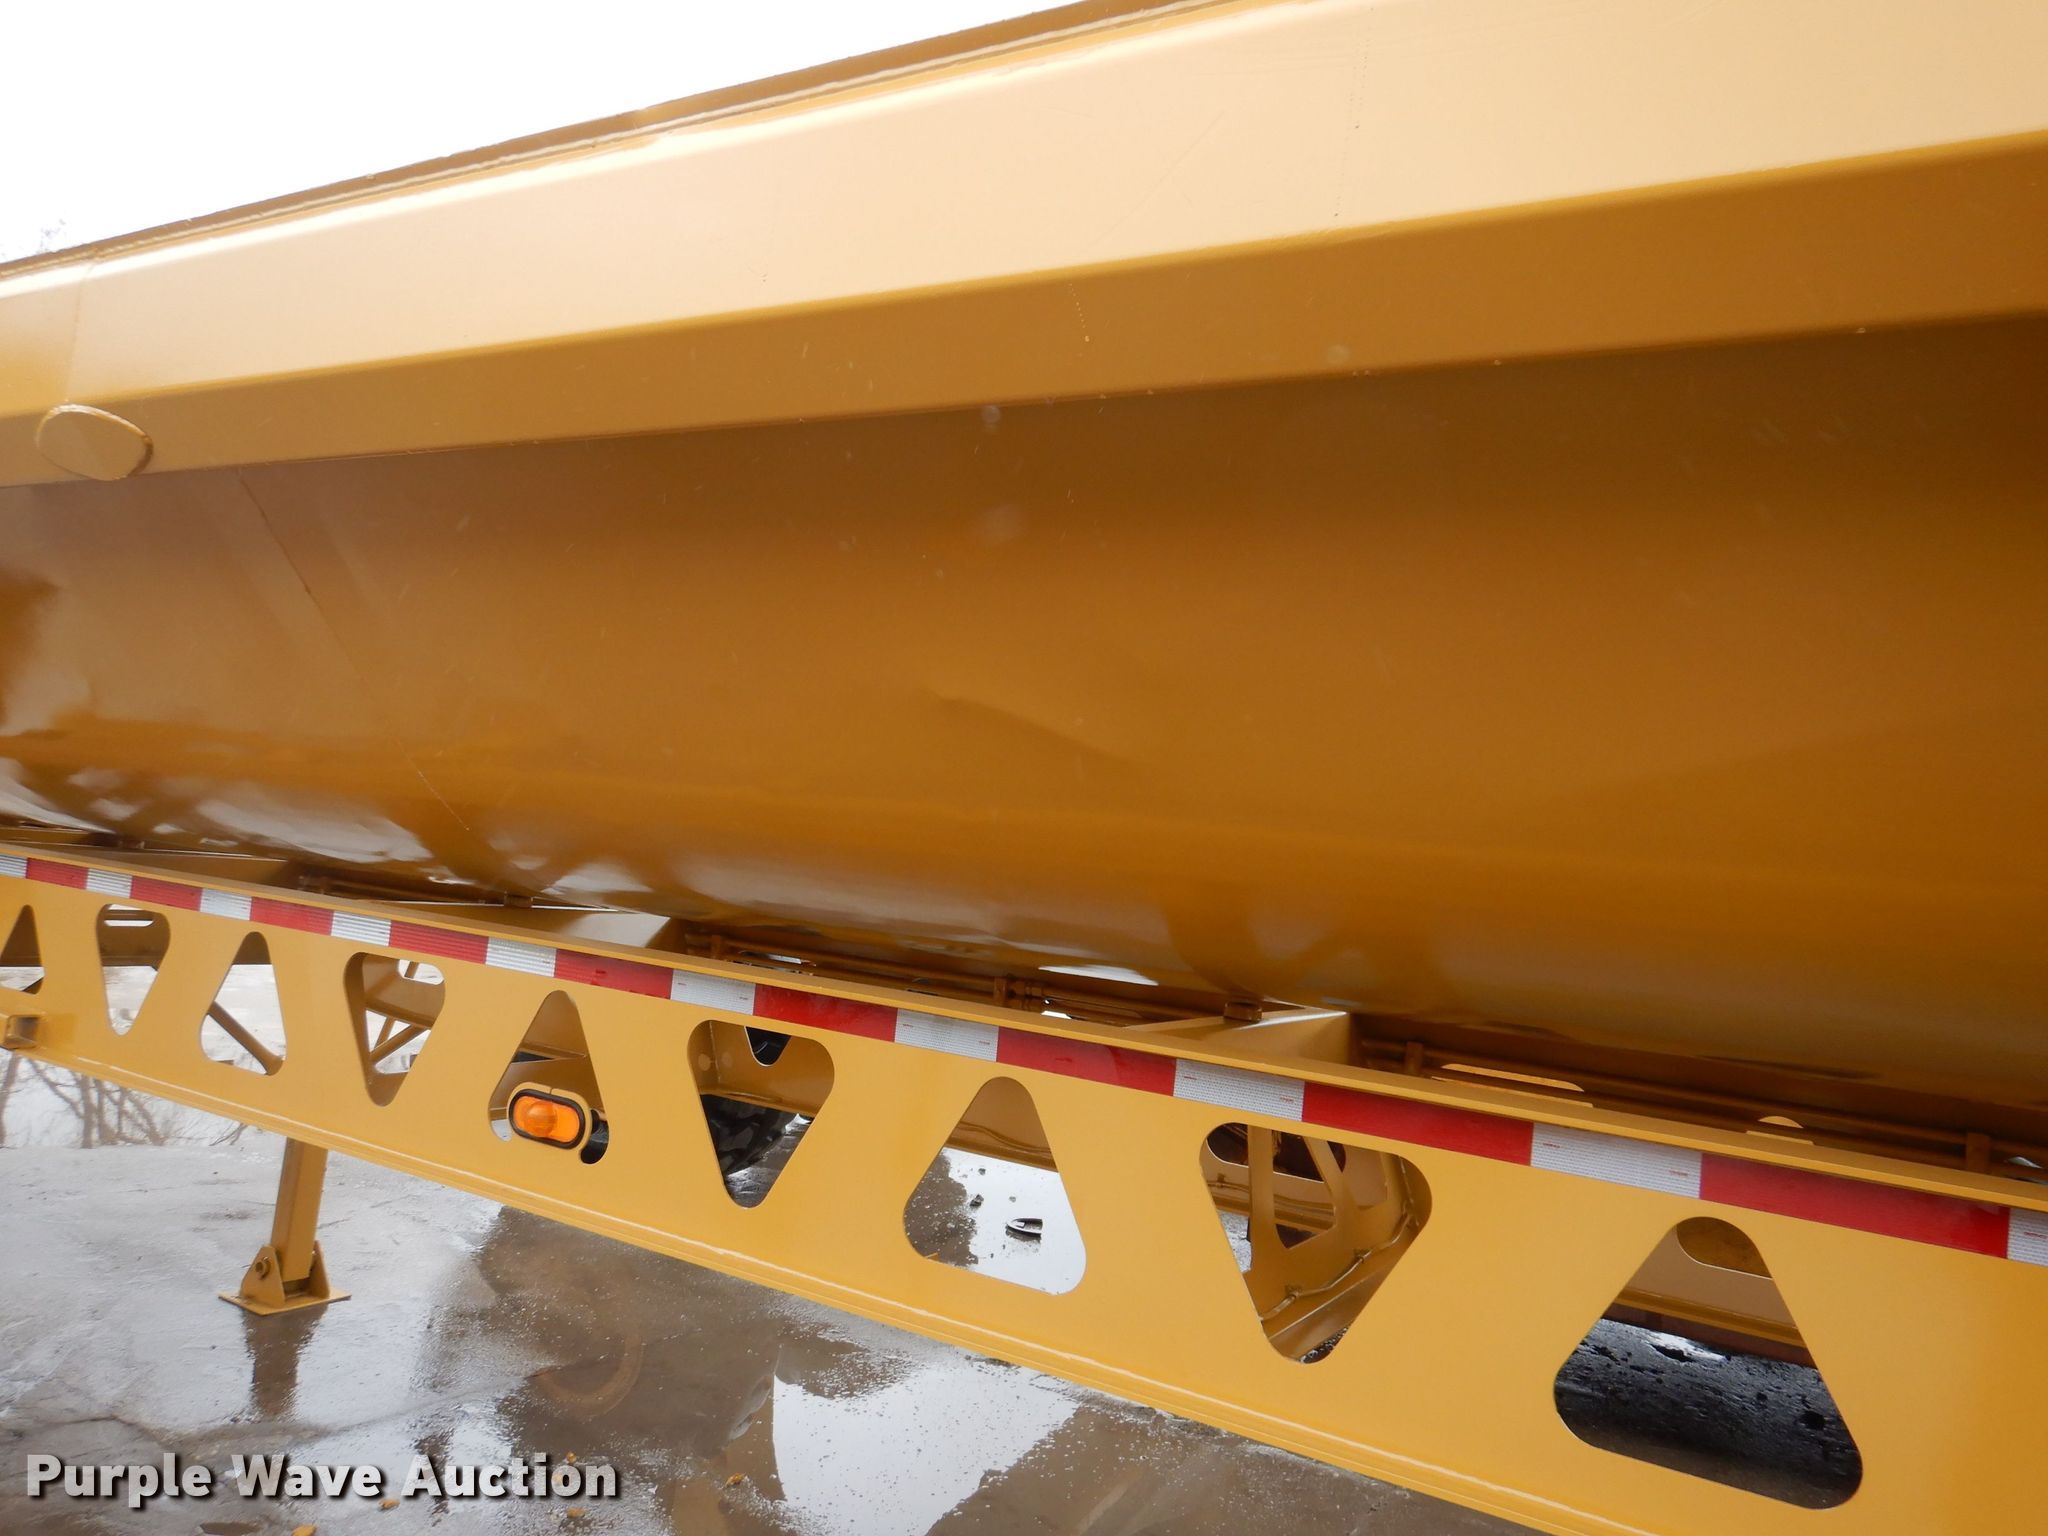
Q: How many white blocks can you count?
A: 10